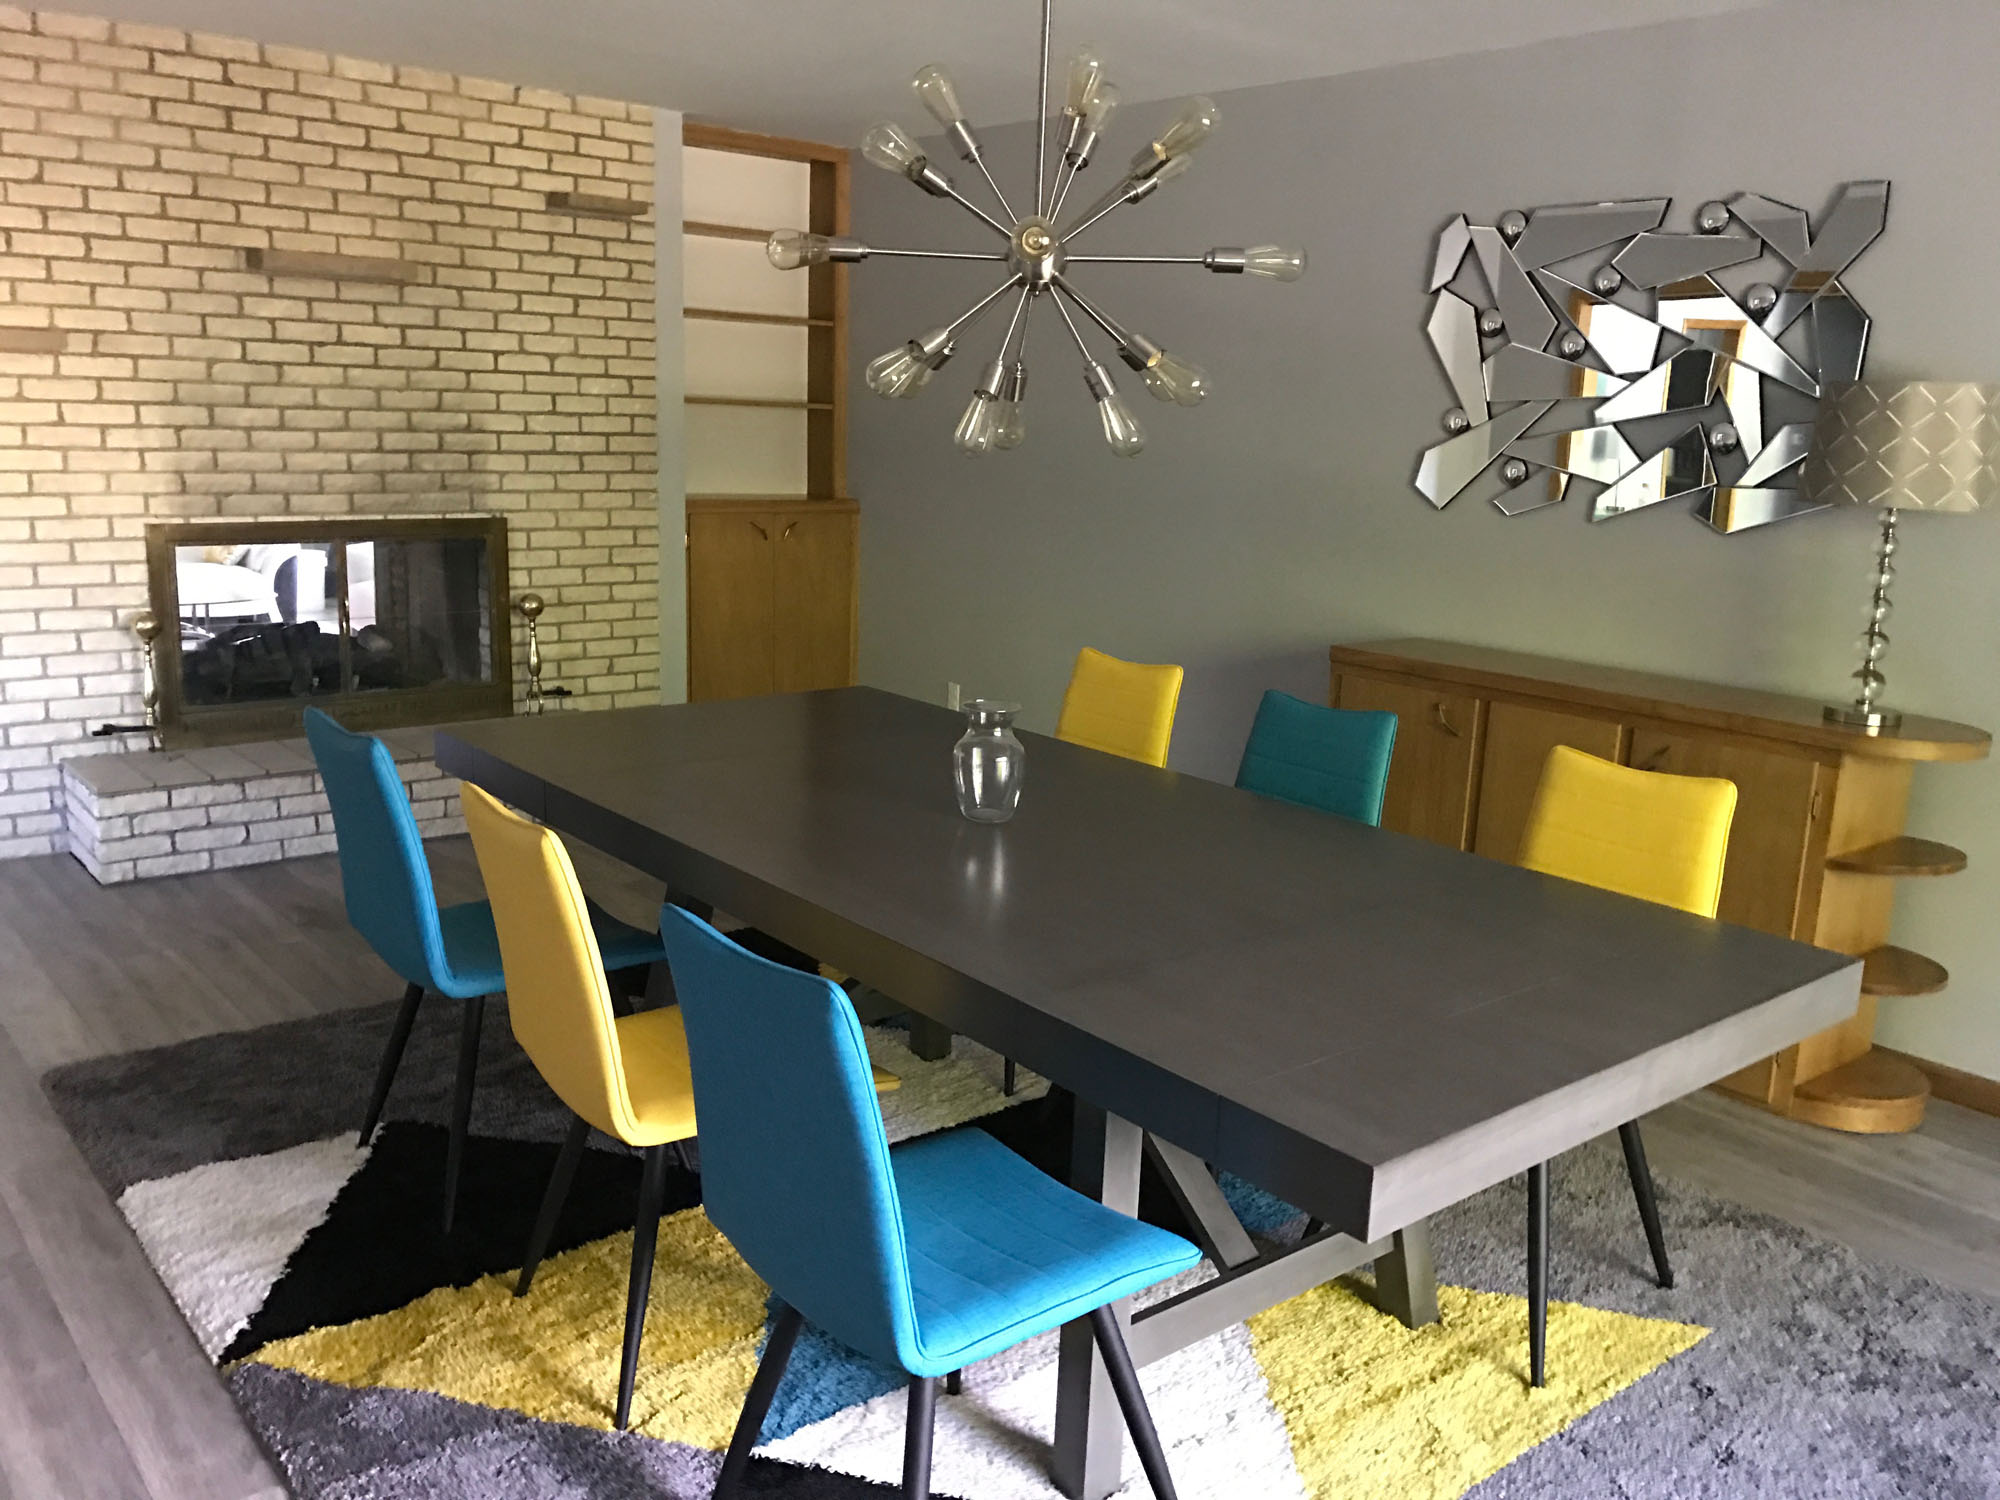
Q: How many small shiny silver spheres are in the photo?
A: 9